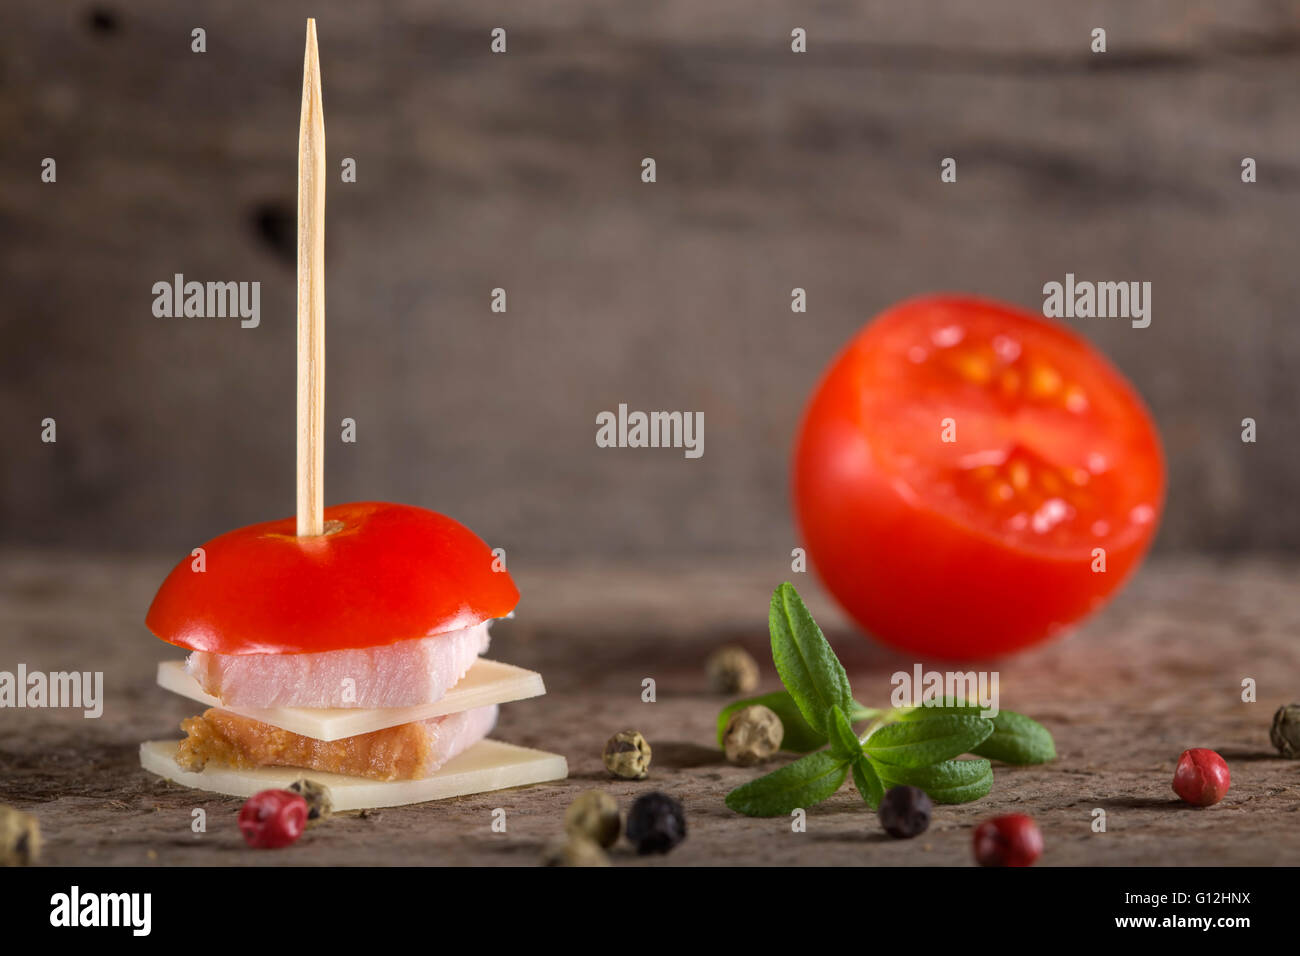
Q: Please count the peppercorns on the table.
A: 13